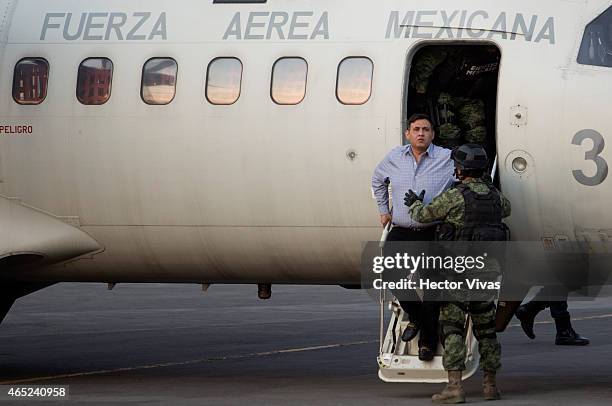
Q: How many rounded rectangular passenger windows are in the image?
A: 6